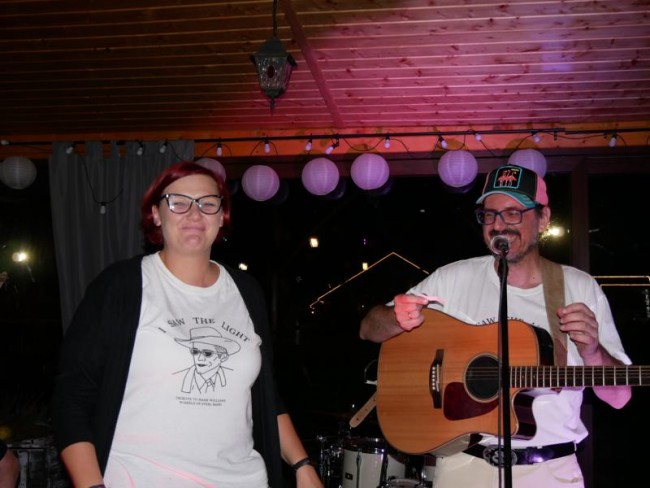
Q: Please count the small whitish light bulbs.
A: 14